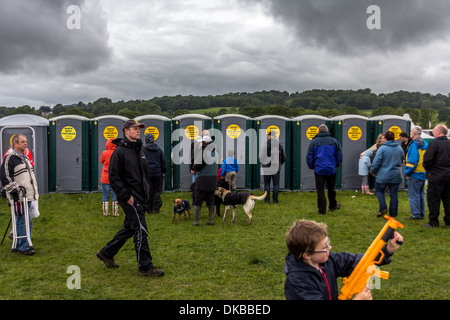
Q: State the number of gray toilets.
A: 10